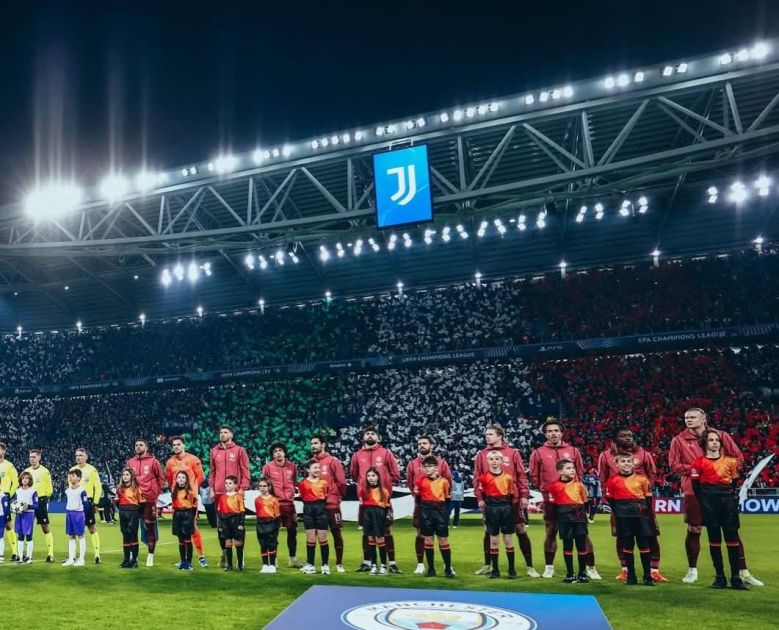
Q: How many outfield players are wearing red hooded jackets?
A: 10